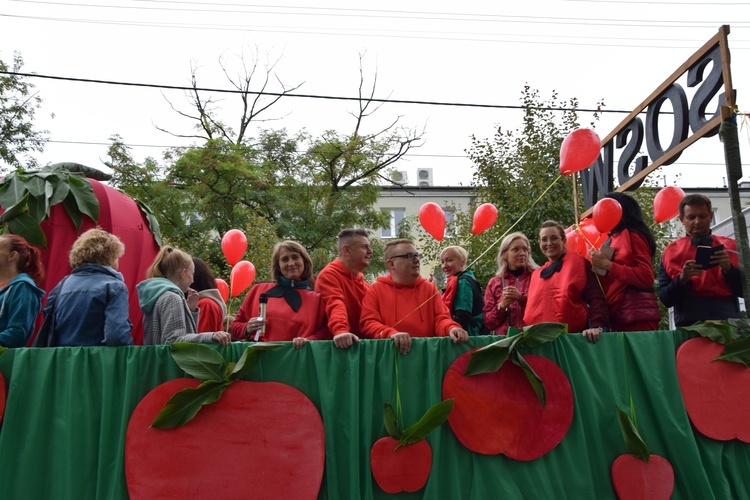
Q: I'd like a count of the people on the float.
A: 12